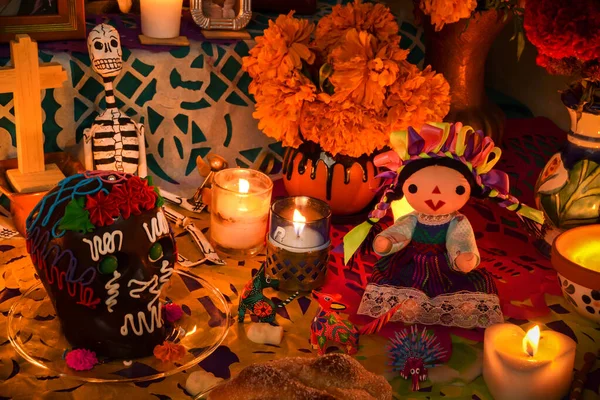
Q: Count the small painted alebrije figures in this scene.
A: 3